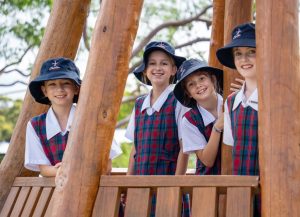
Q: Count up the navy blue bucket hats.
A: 4